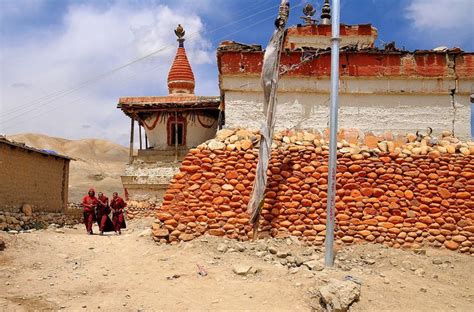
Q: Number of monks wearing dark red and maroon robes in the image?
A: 3